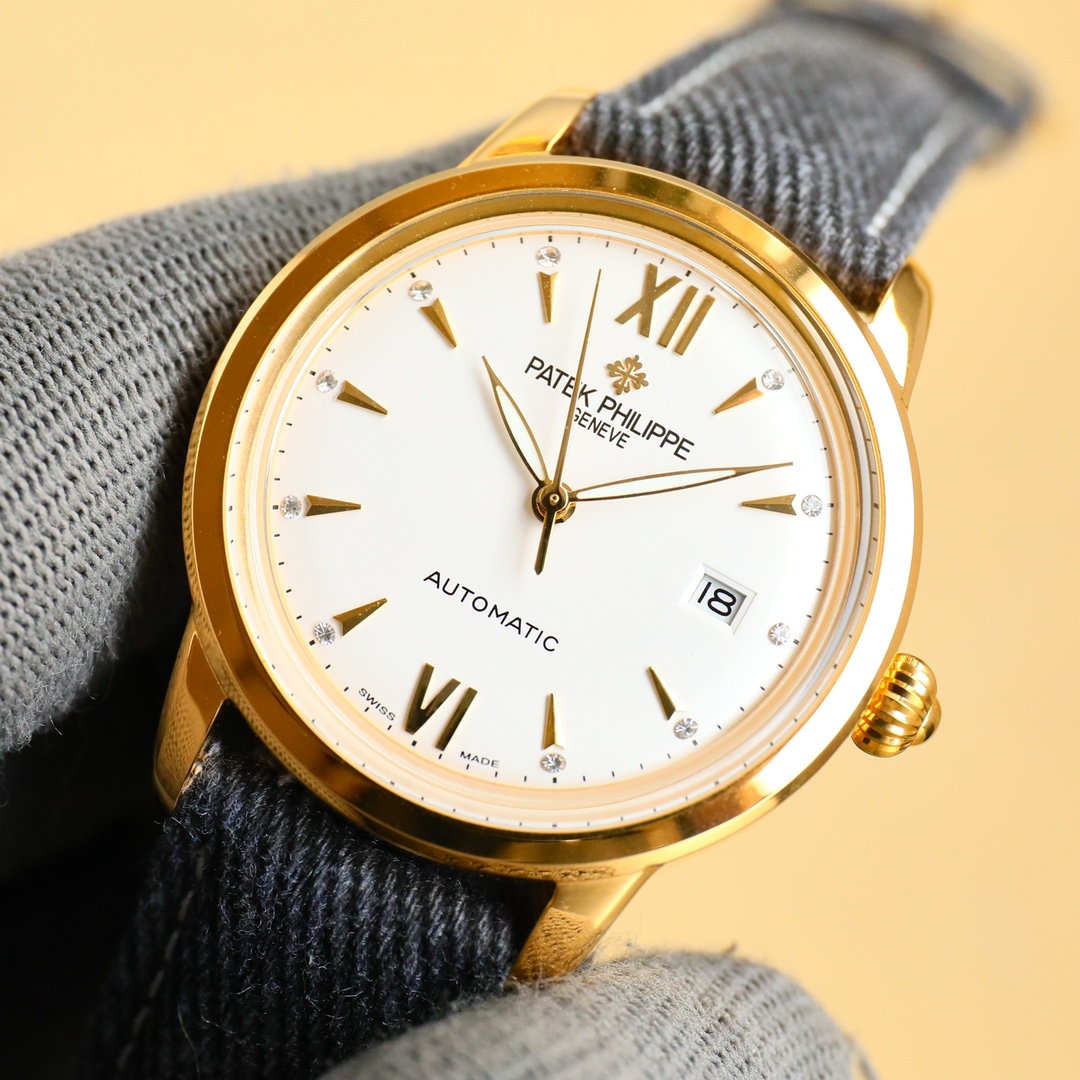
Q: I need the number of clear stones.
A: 10